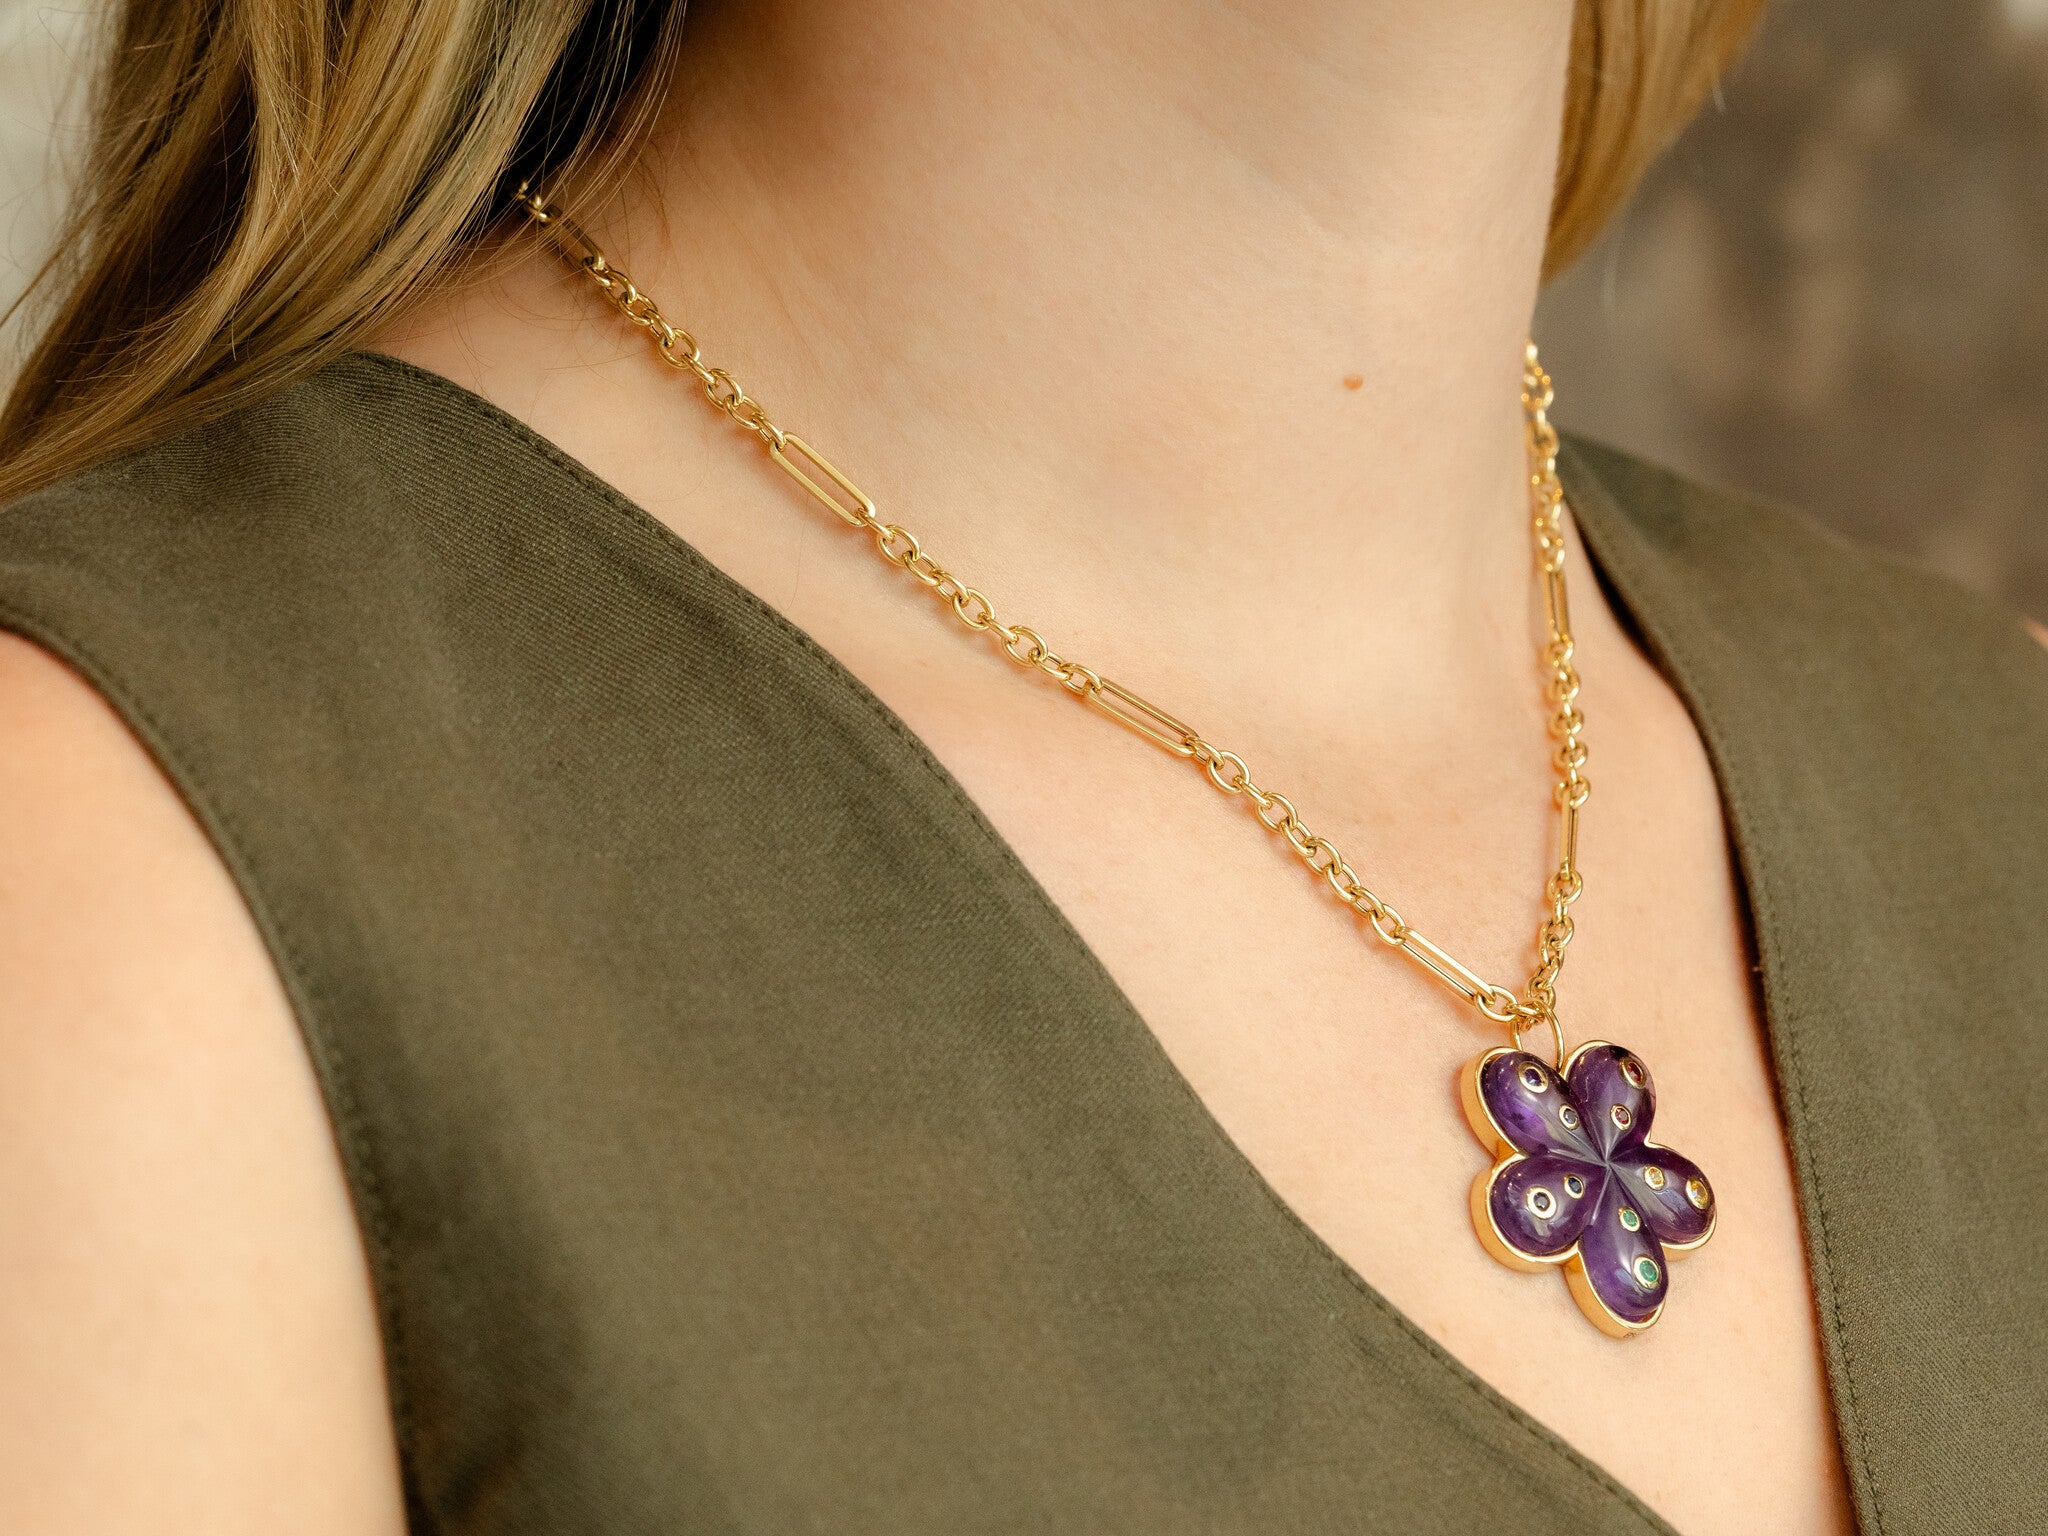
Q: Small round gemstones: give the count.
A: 10